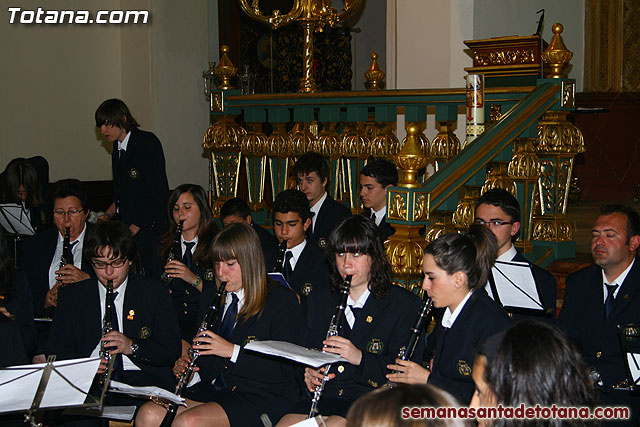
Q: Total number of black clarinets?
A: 7